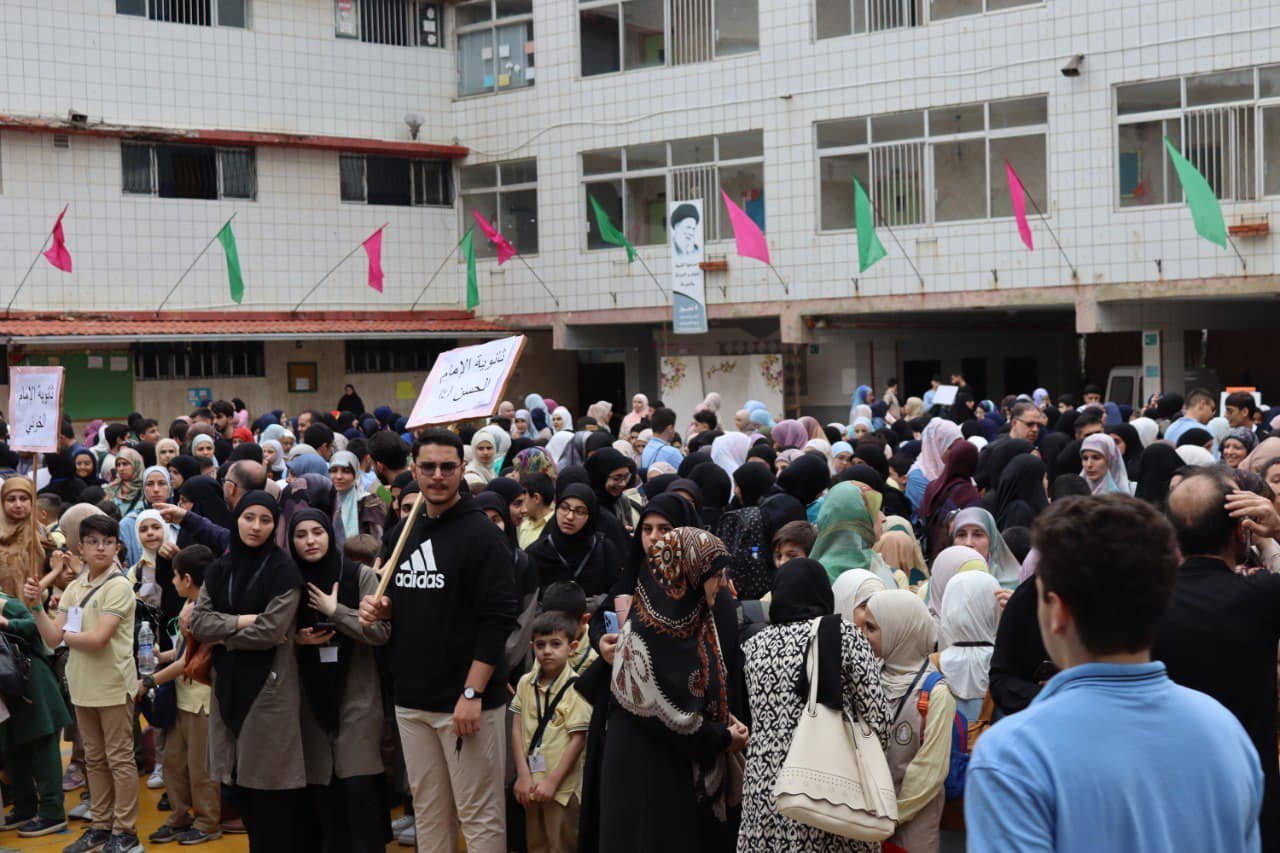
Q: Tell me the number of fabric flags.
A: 10